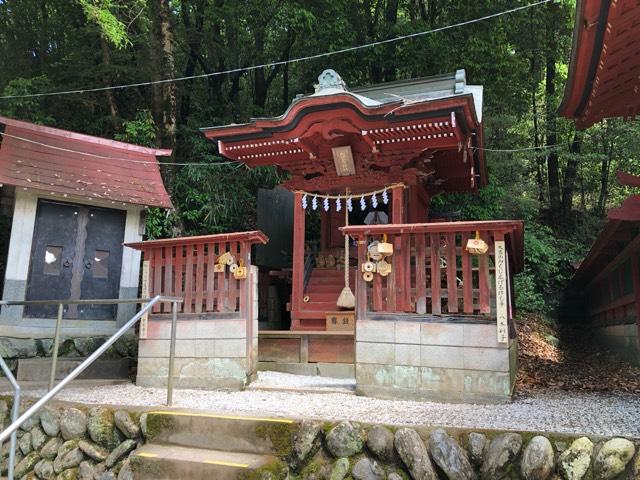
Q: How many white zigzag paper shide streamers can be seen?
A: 8